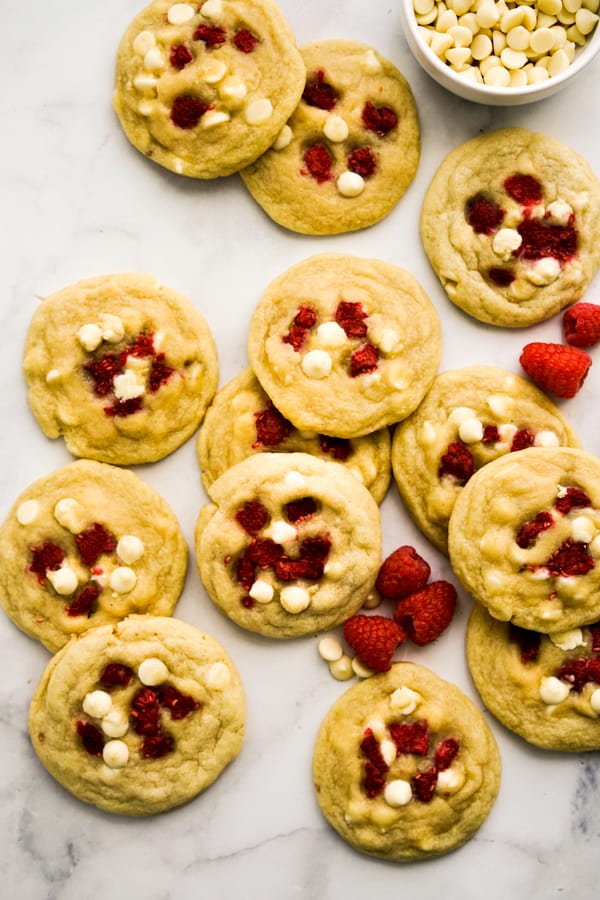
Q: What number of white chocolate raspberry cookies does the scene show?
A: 13